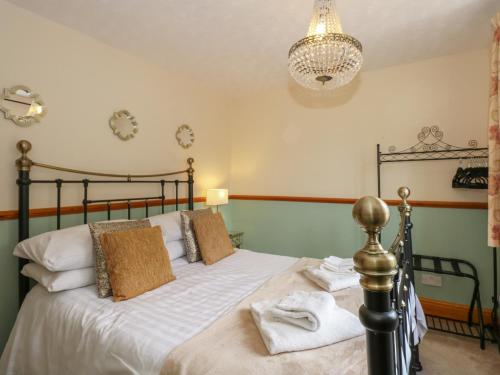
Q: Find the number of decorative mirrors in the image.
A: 3